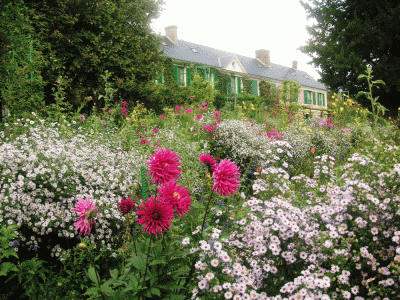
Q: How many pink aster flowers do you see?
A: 7